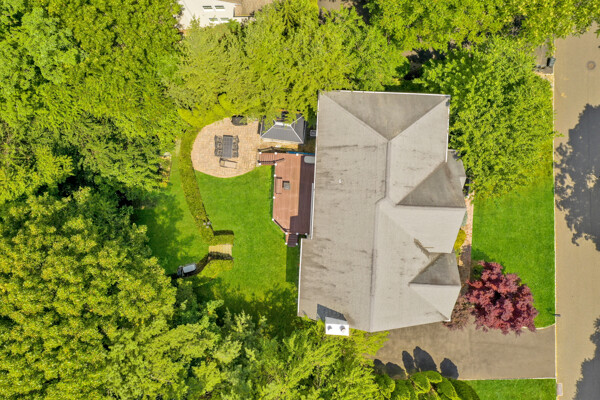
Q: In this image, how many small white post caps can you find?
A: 13